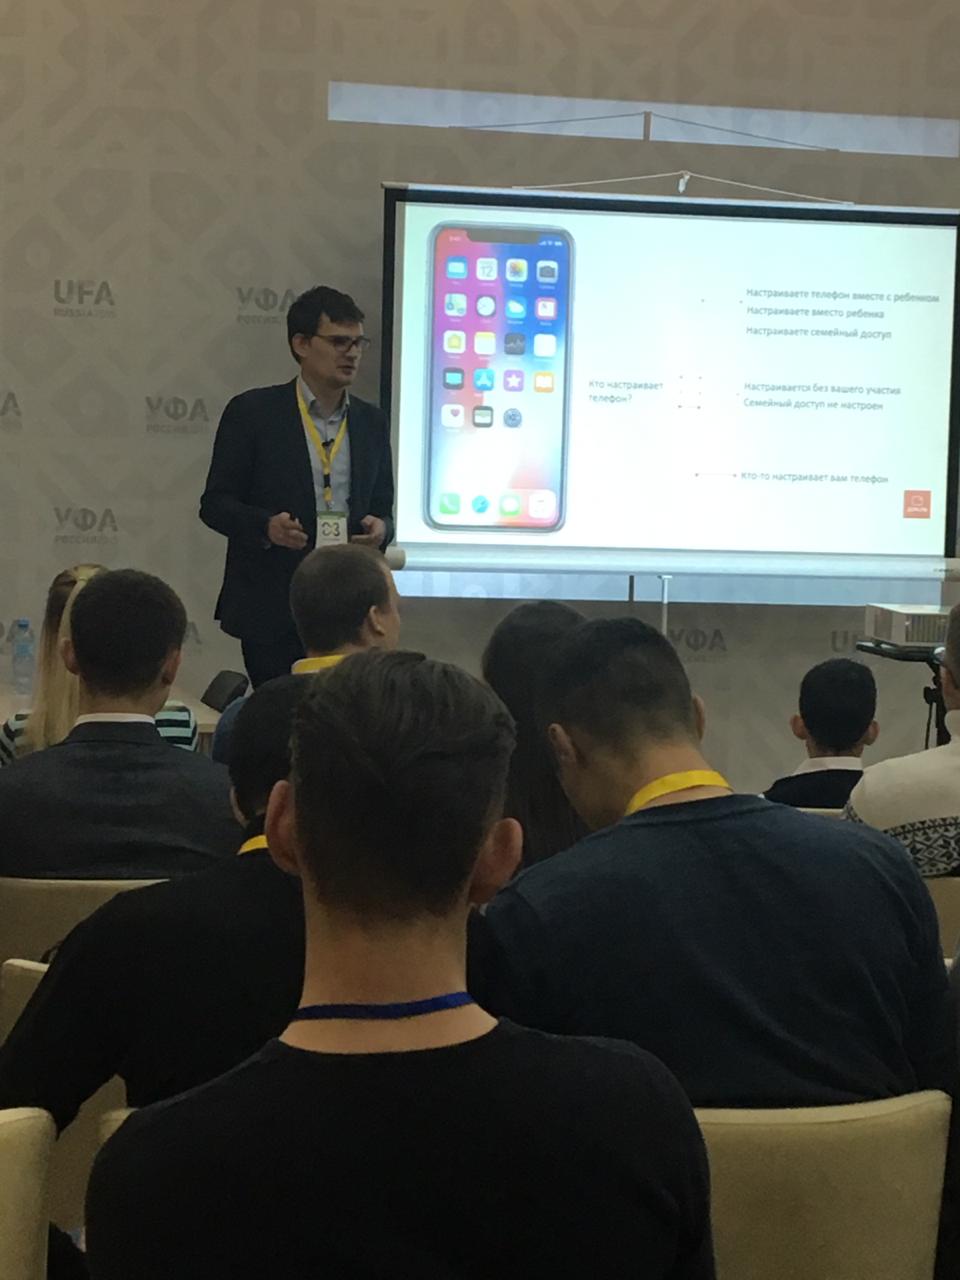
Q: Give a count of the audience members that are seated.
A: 9